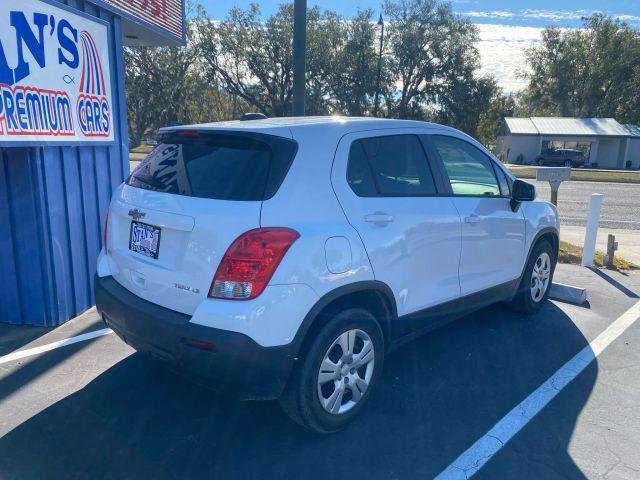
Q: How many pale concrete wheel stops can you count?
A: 1